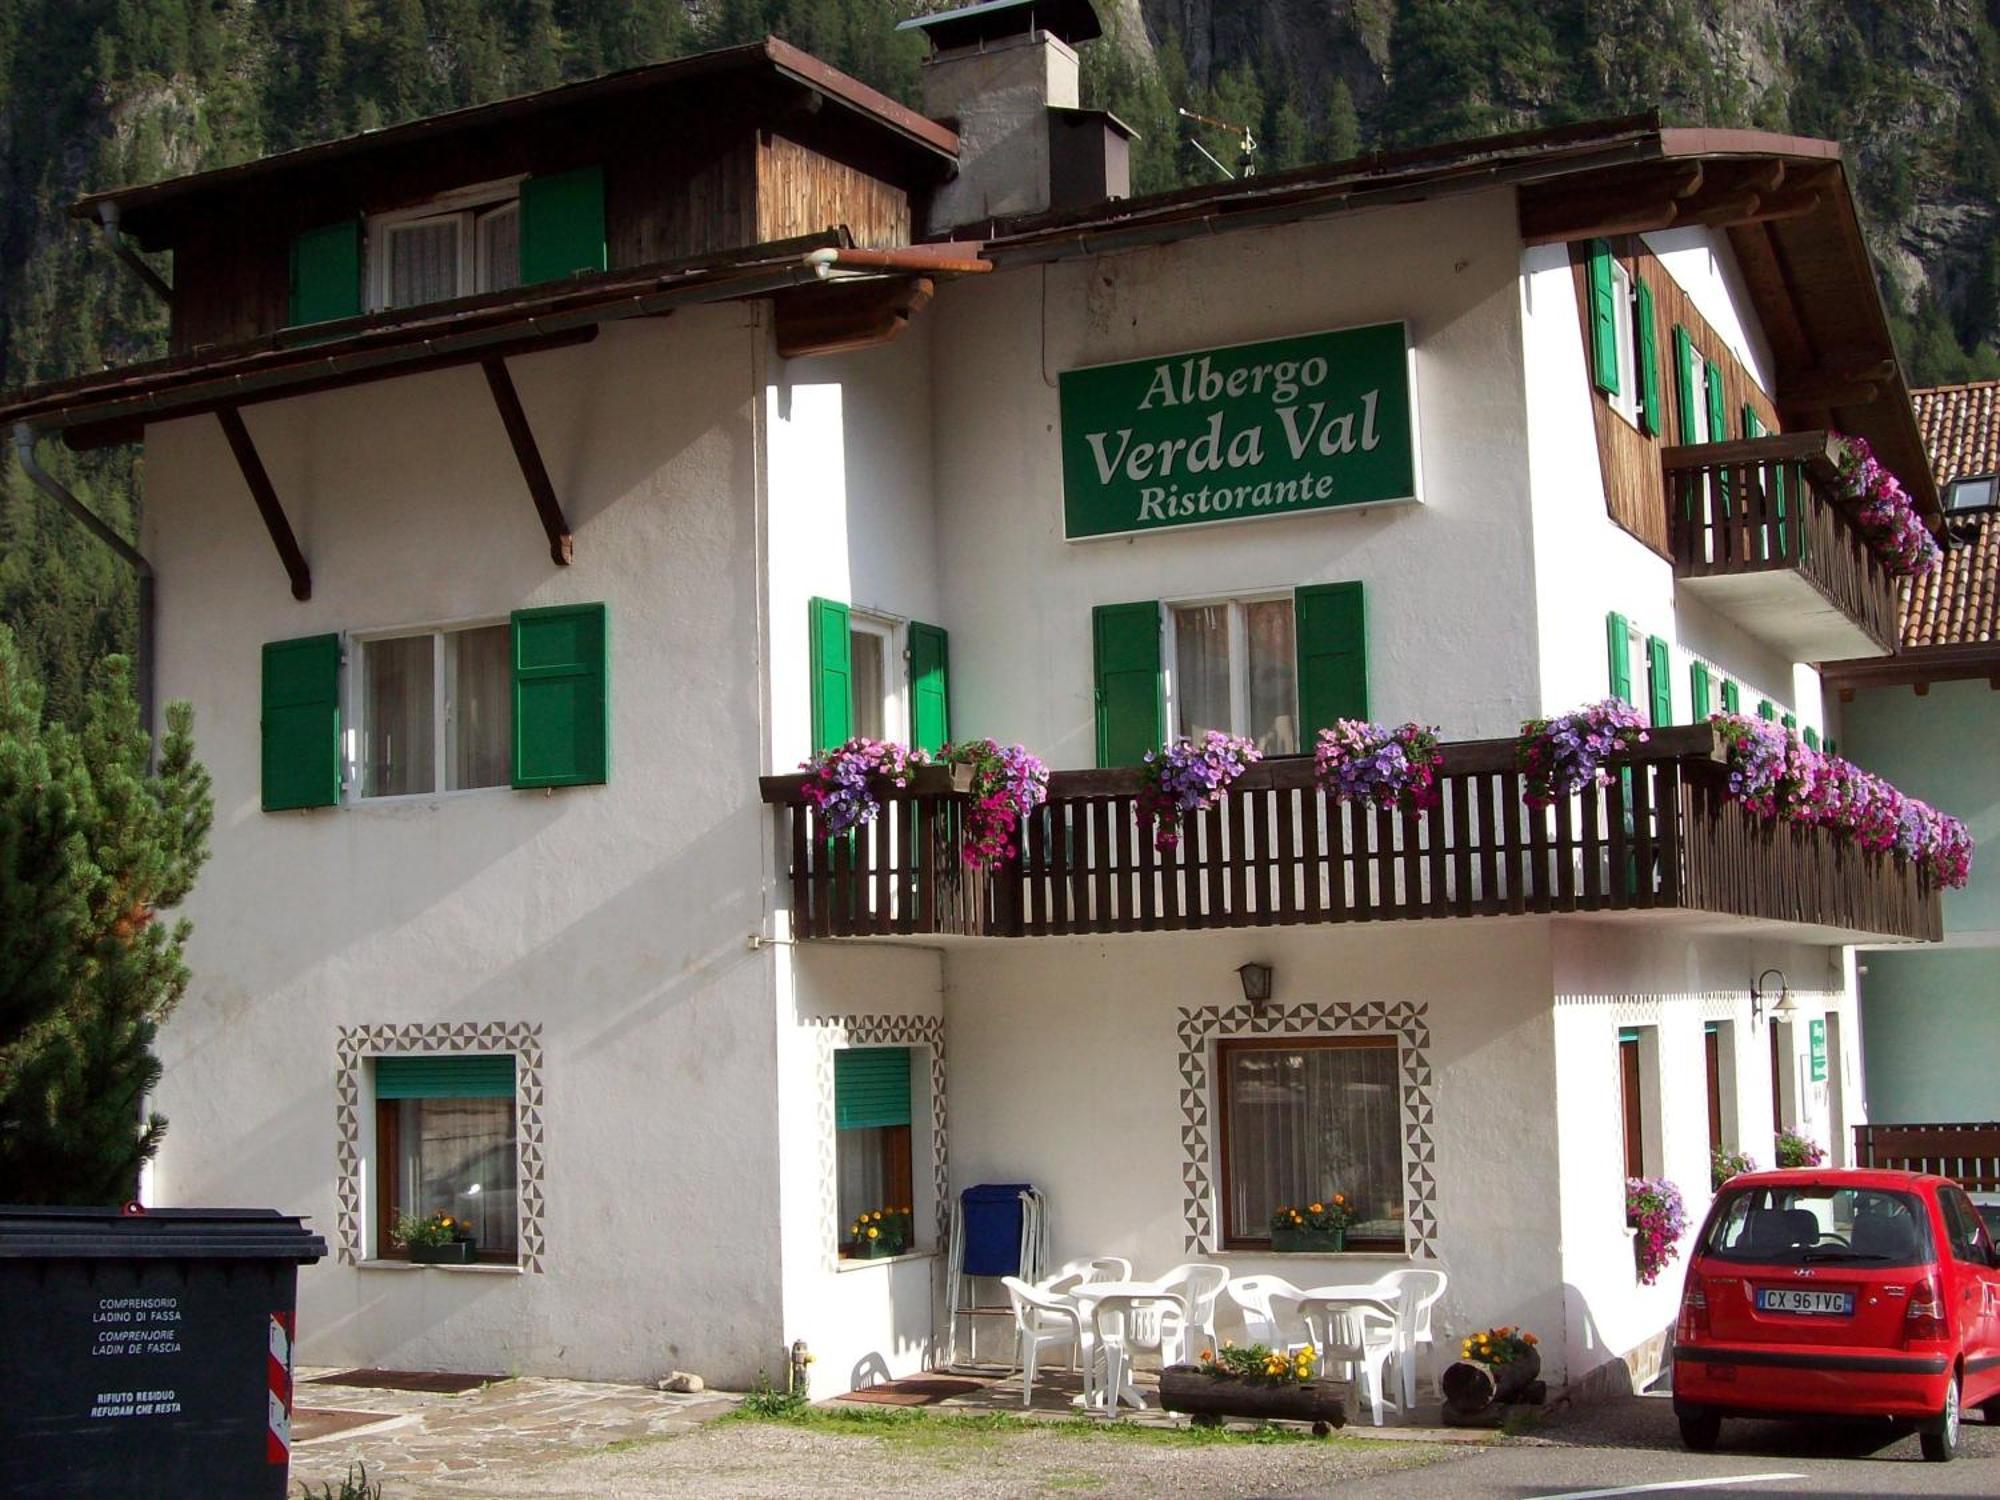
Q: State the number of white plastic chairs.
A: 7